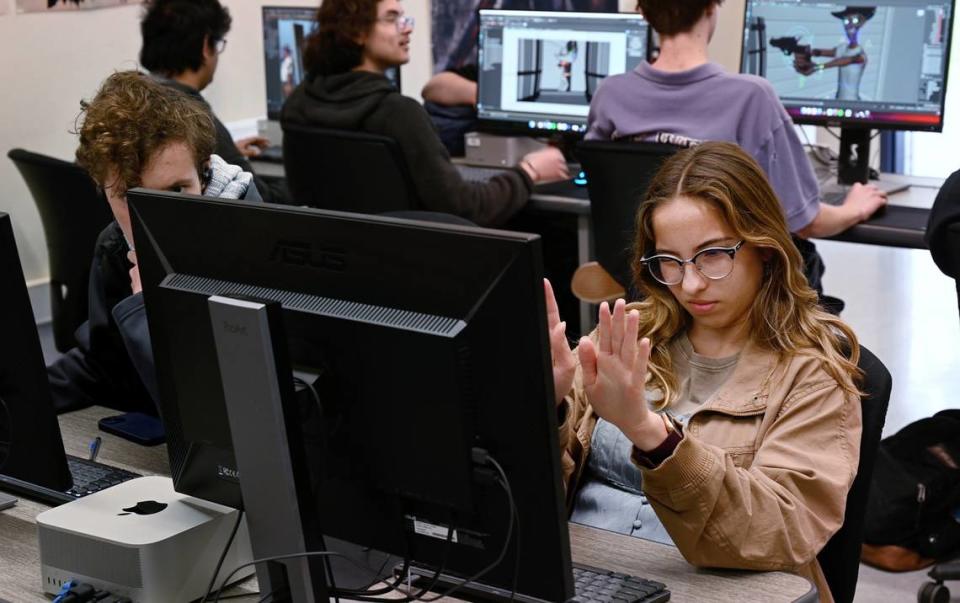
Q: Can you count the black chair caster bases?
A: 1